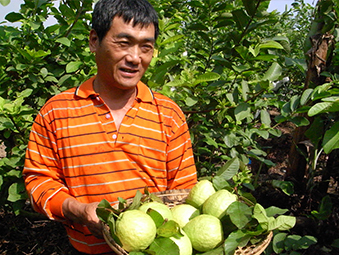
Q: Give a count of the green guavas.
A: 7